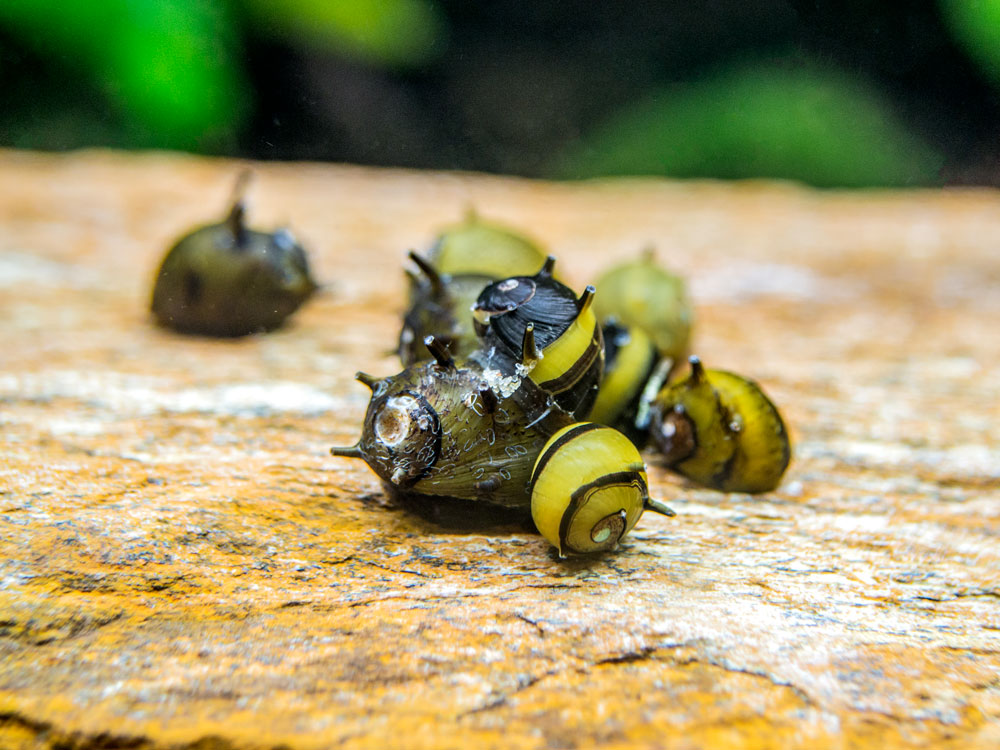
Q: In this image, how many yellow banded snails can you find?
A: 4